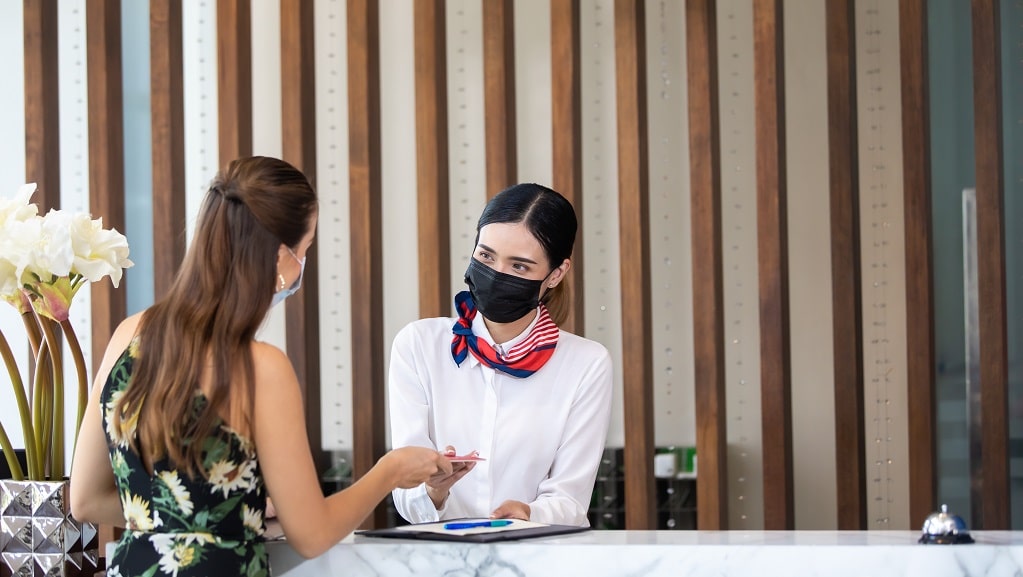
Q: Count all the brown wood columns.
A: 15